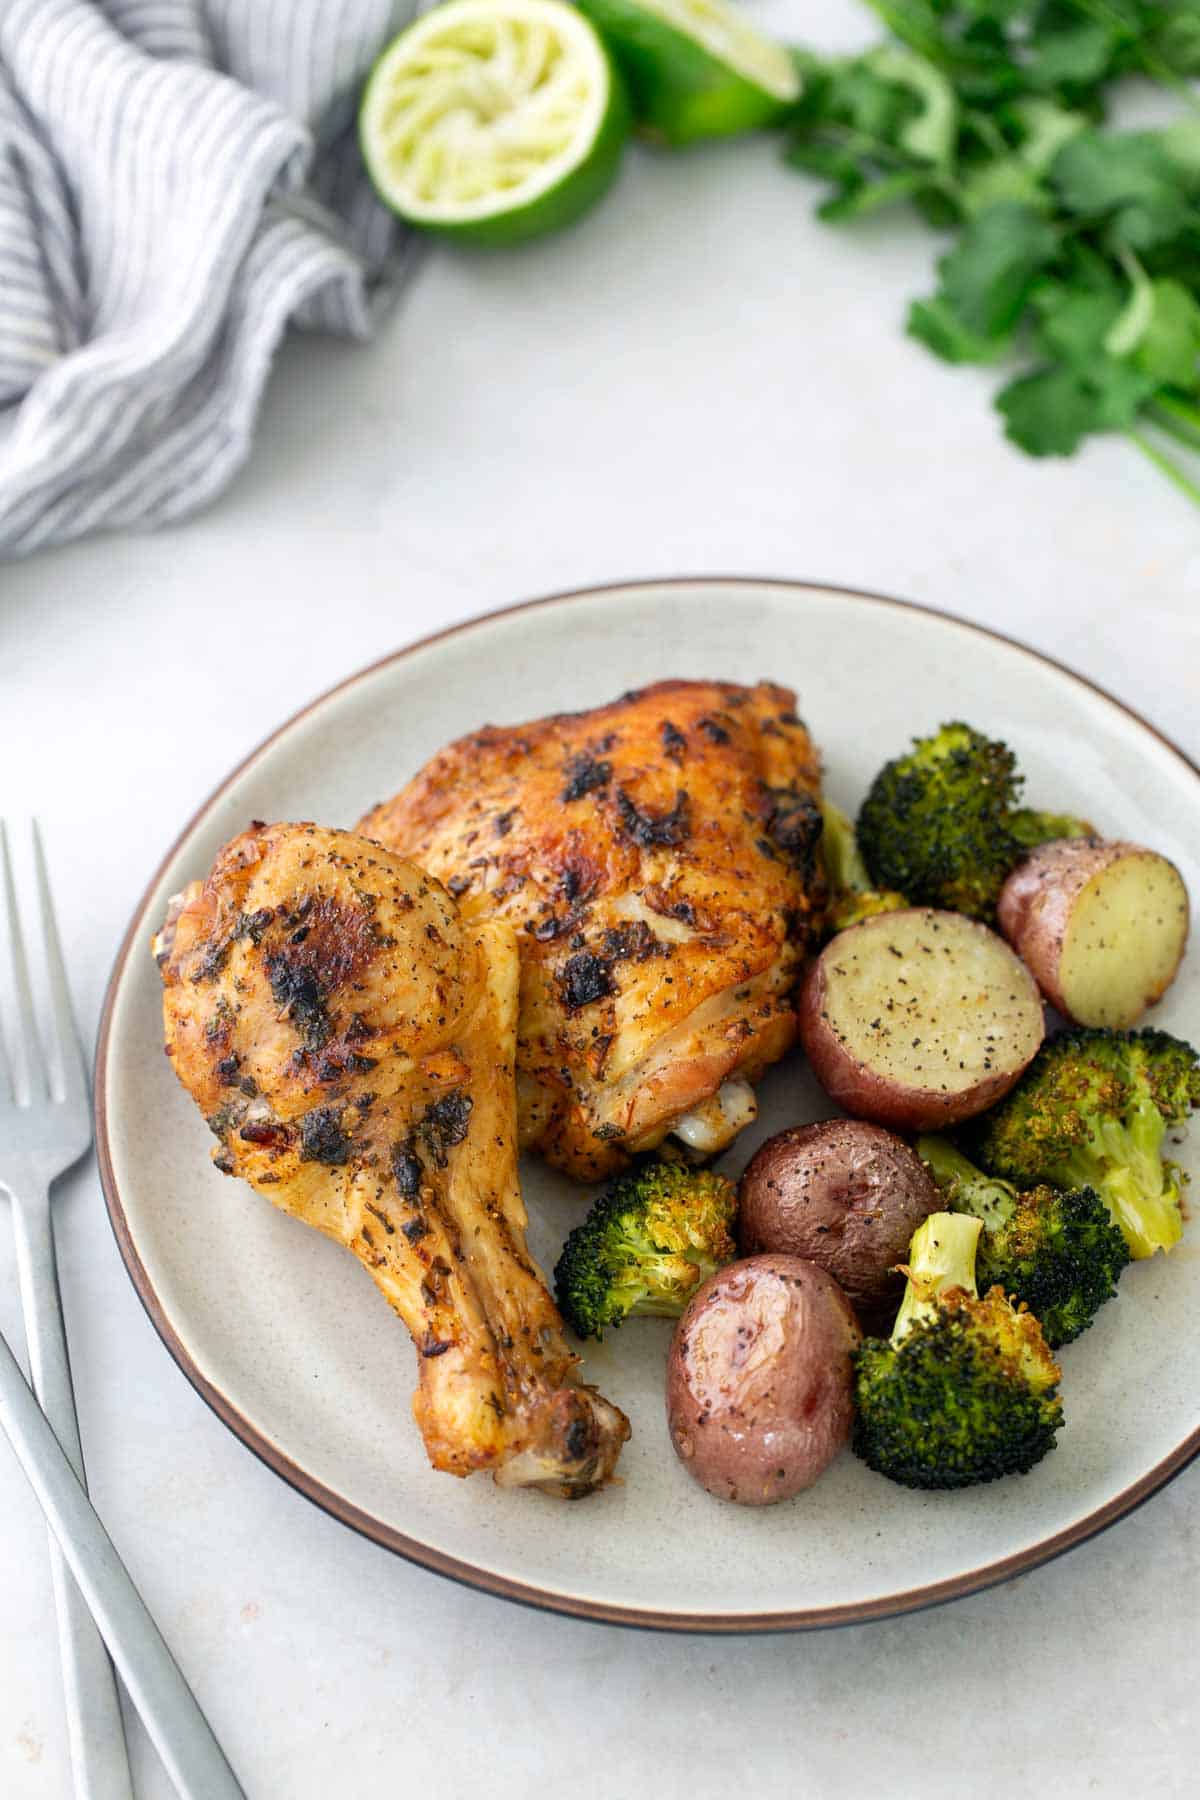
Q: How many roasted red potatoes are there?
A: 4